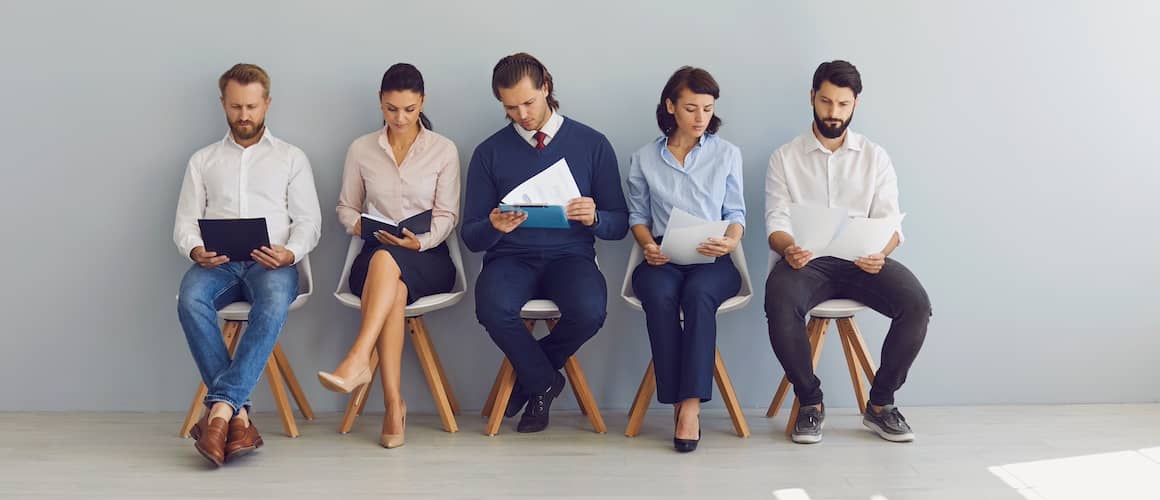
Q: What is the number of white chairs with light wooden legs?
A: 5